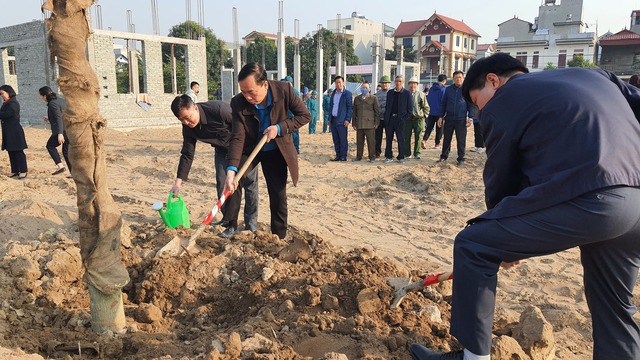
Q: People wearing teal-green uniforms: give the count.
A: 3